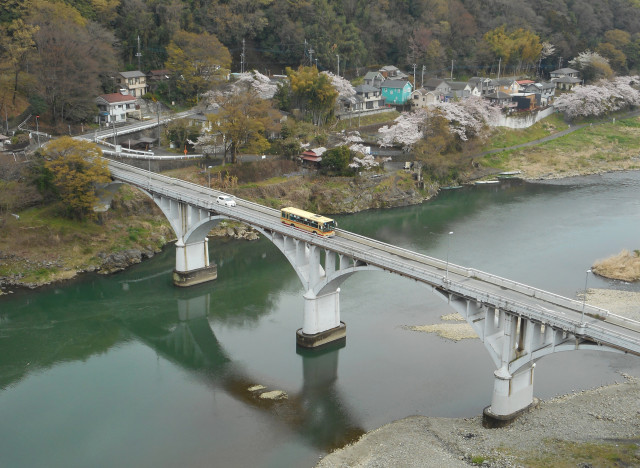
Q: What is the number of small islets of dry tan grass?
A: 1